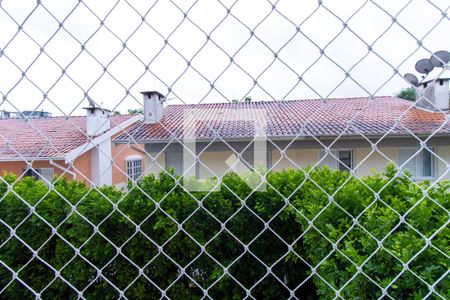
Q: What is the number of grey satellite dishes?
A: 3